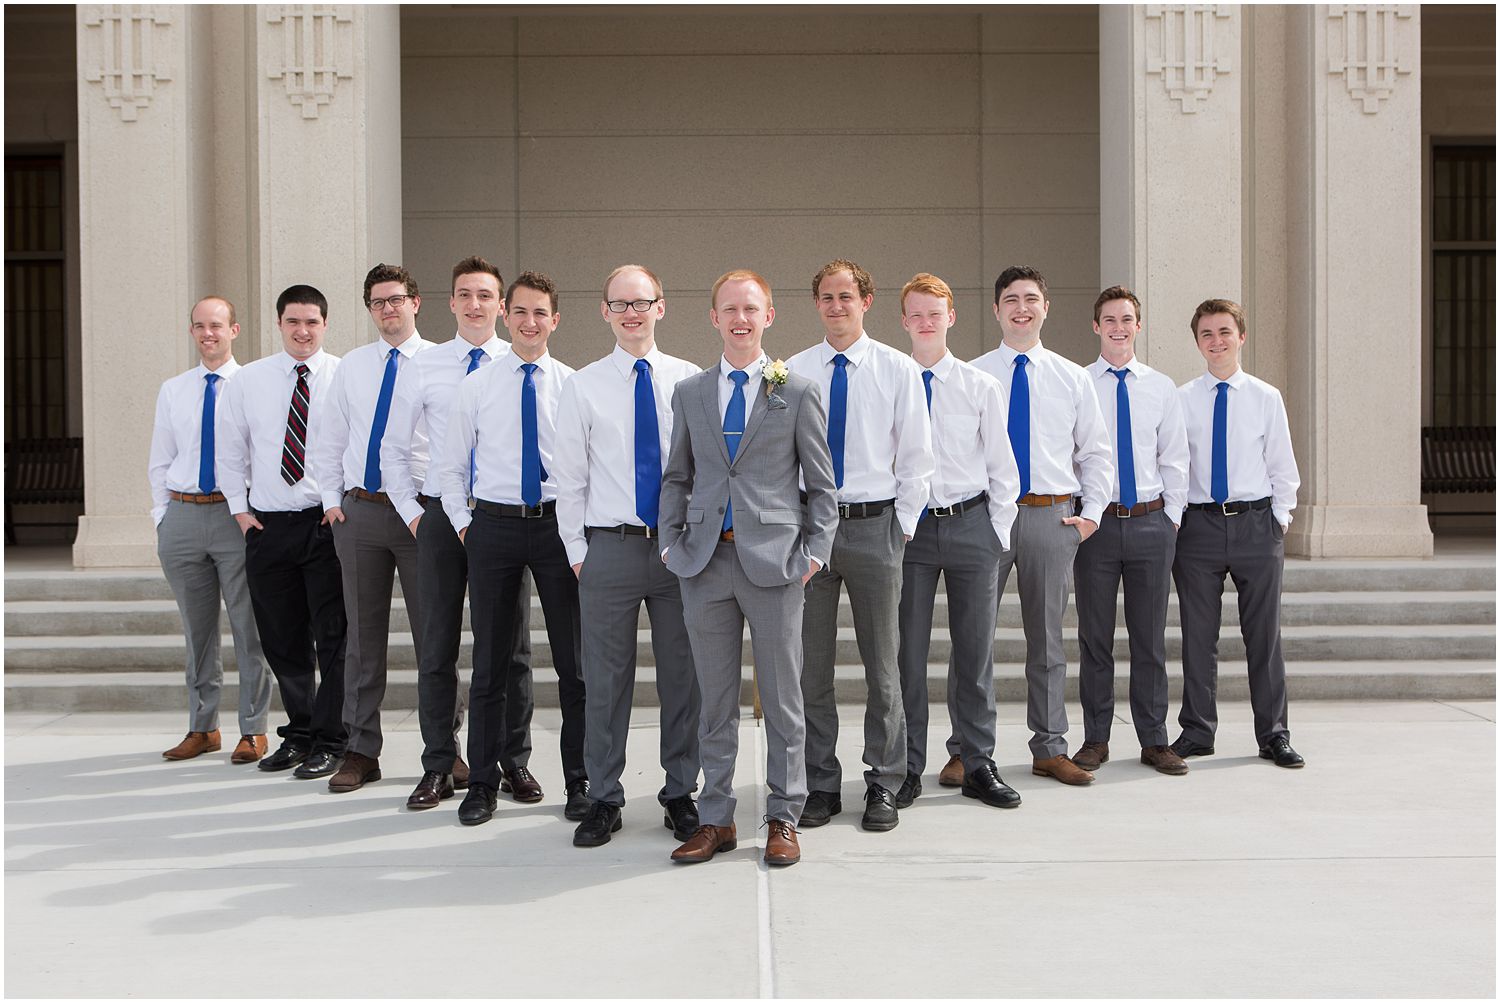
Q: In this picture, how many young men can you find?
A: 12